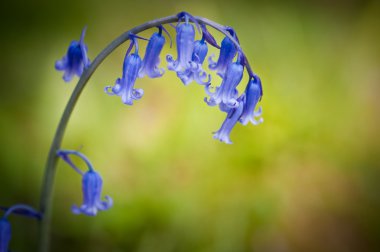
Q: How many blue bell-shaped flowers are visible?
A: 11